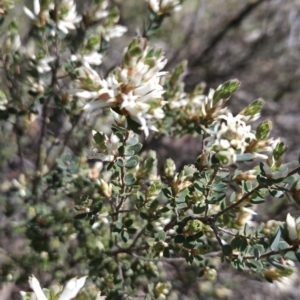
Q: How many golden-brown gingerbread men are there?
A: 0